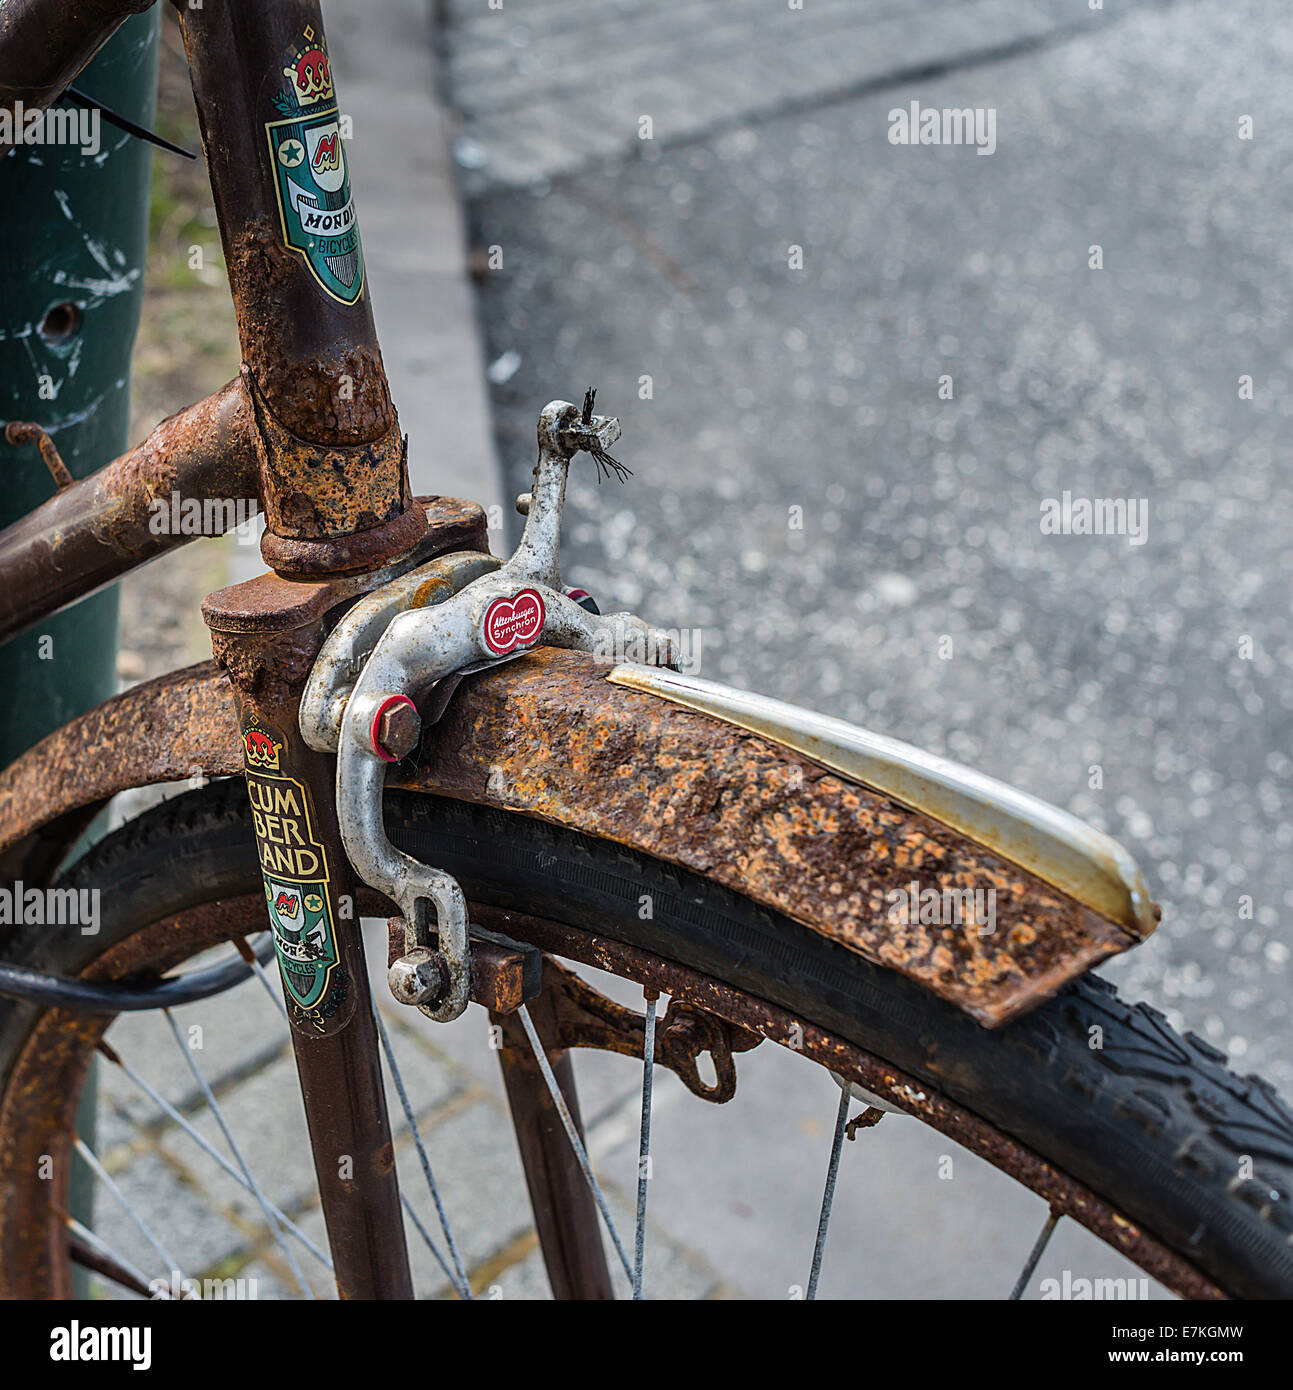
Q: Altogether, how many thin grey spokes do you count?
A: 10